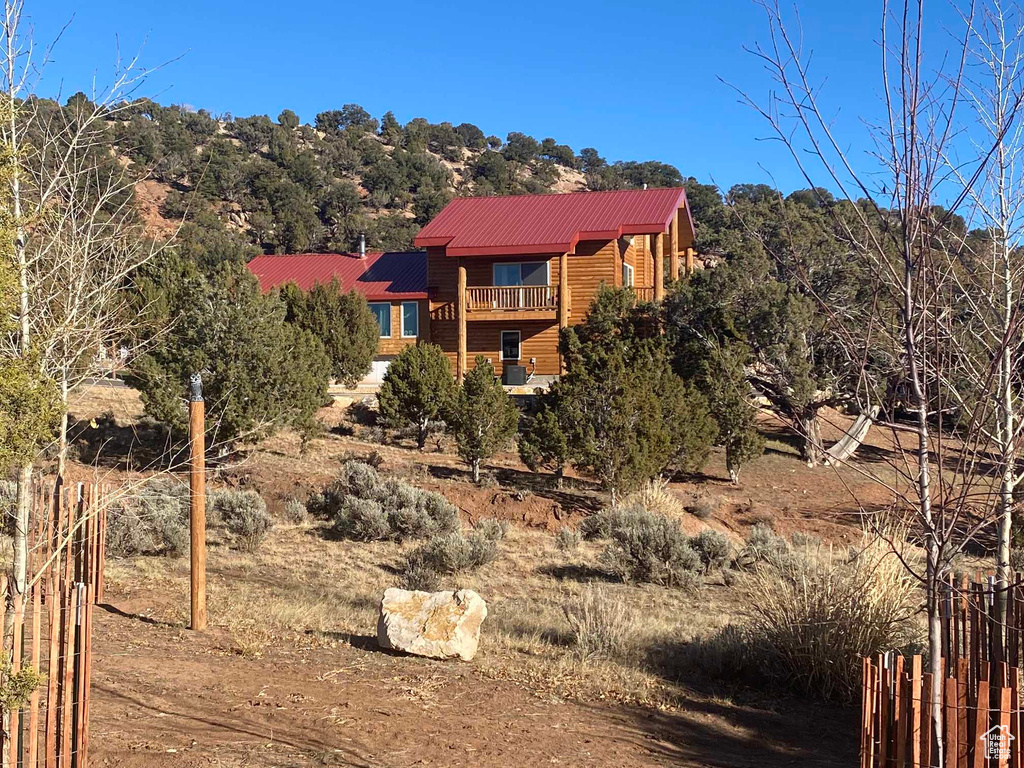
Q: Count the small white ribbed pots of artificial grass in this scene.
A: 0